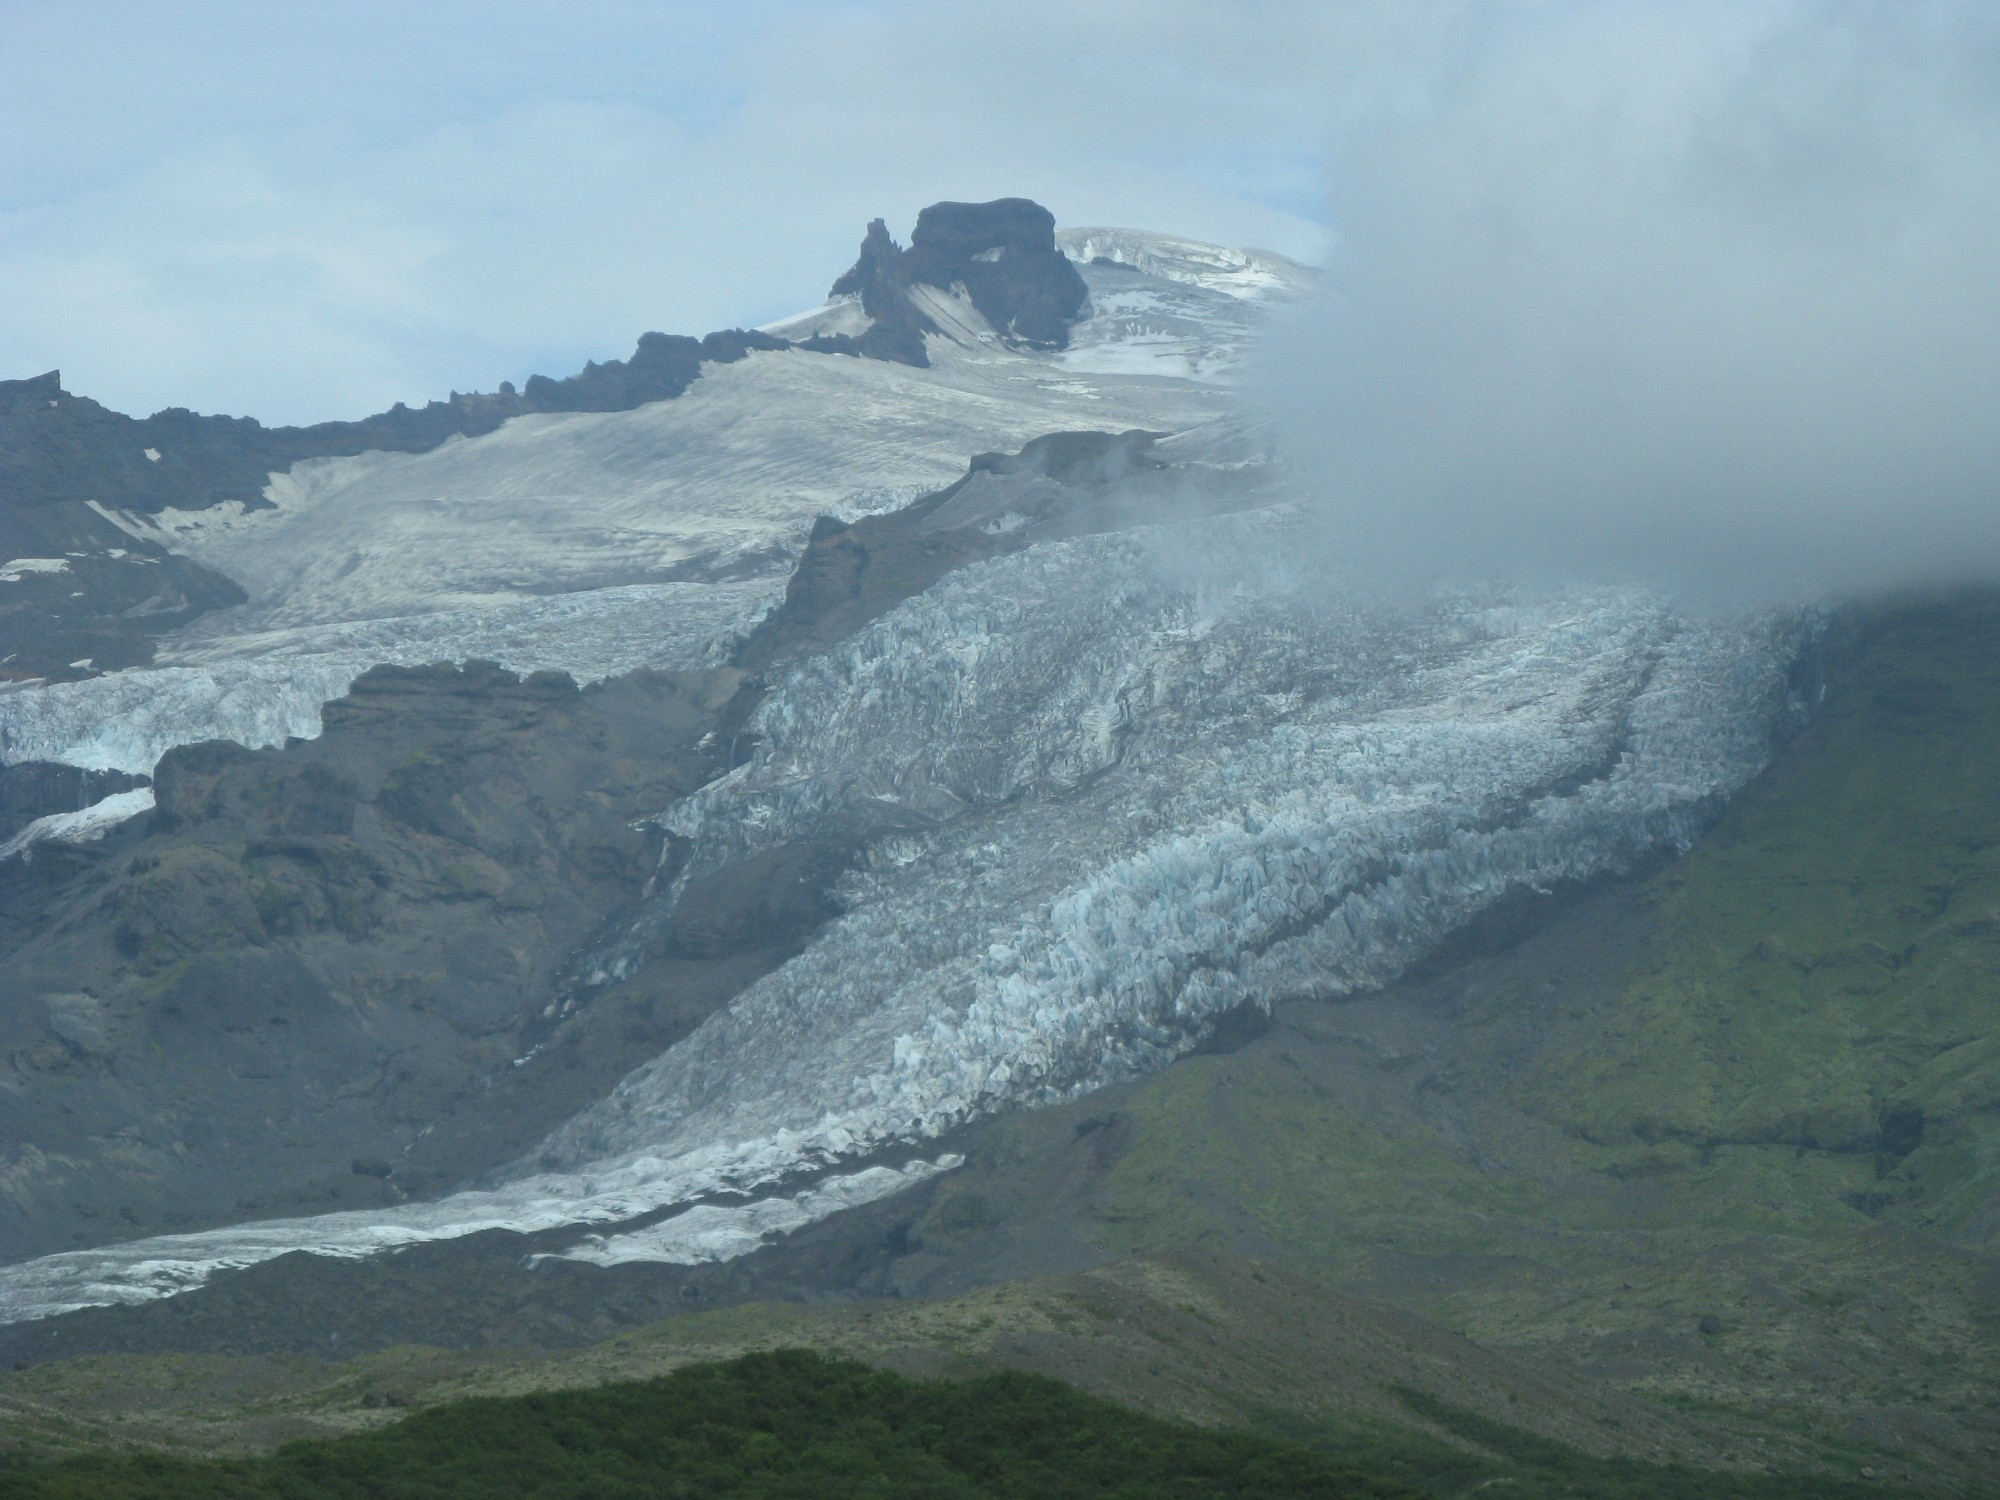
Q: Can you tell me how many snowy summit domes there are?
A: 1